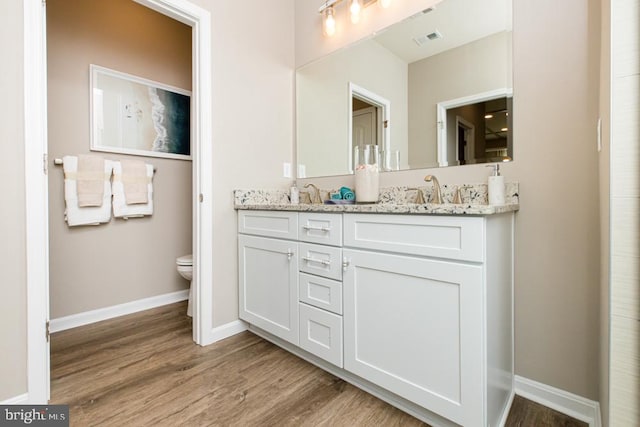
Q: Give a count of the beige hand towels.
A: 2